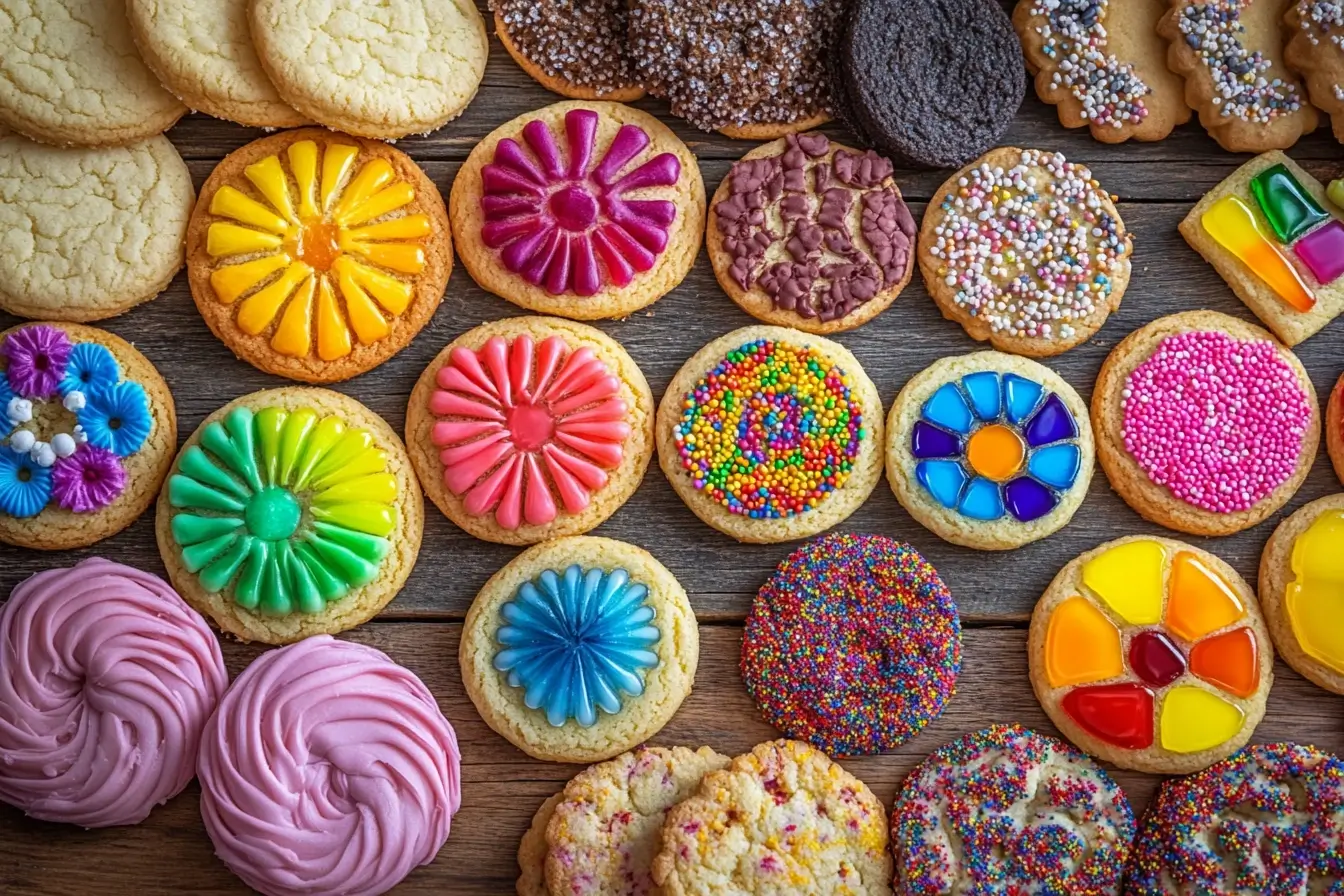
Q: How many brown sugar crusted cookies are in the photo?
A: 2